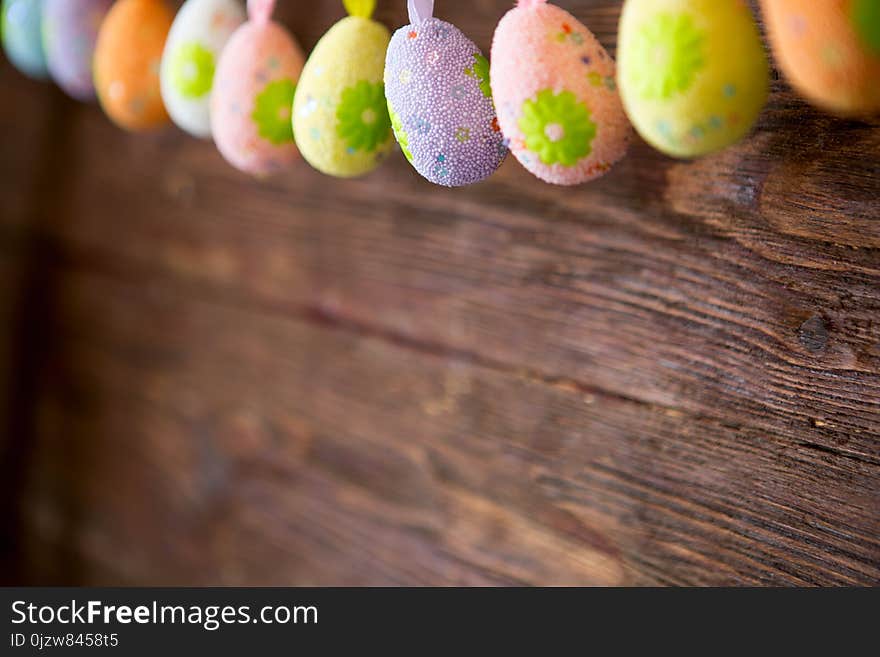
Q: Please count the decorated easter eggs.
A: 10